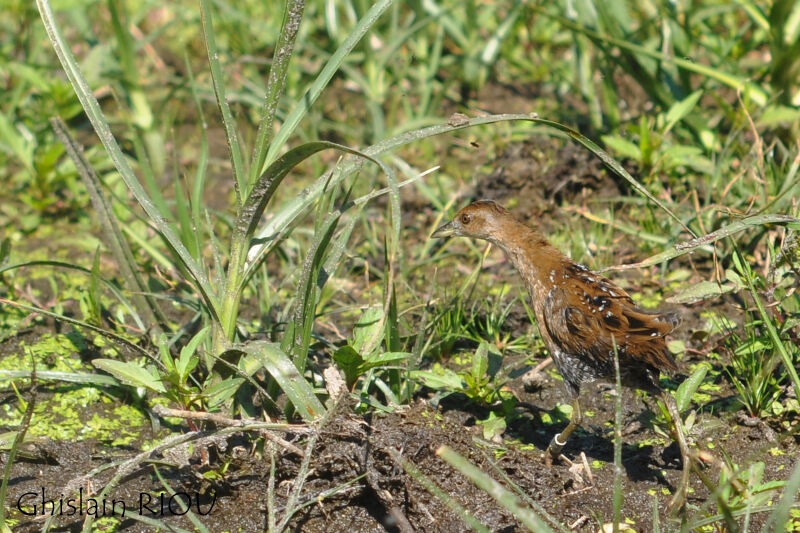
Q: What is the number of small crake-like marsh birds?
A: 1